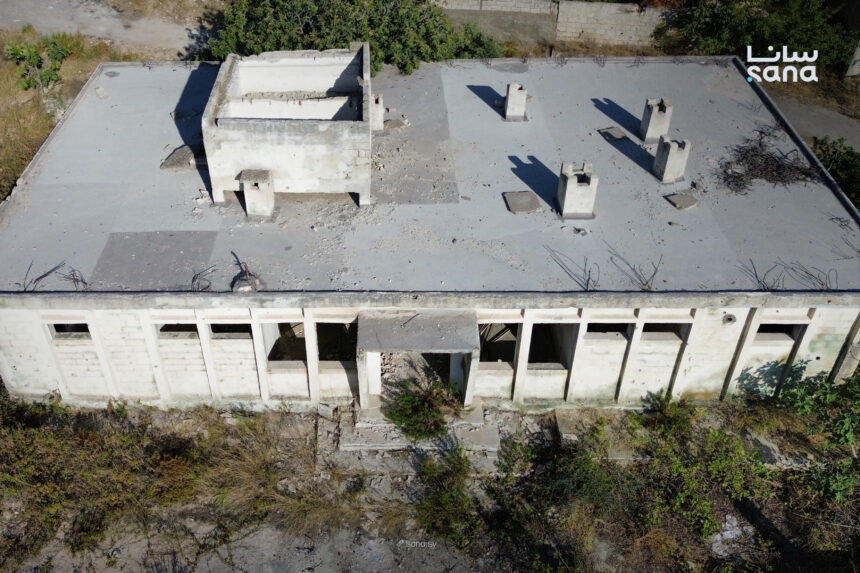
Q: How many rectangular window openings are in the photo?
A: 10